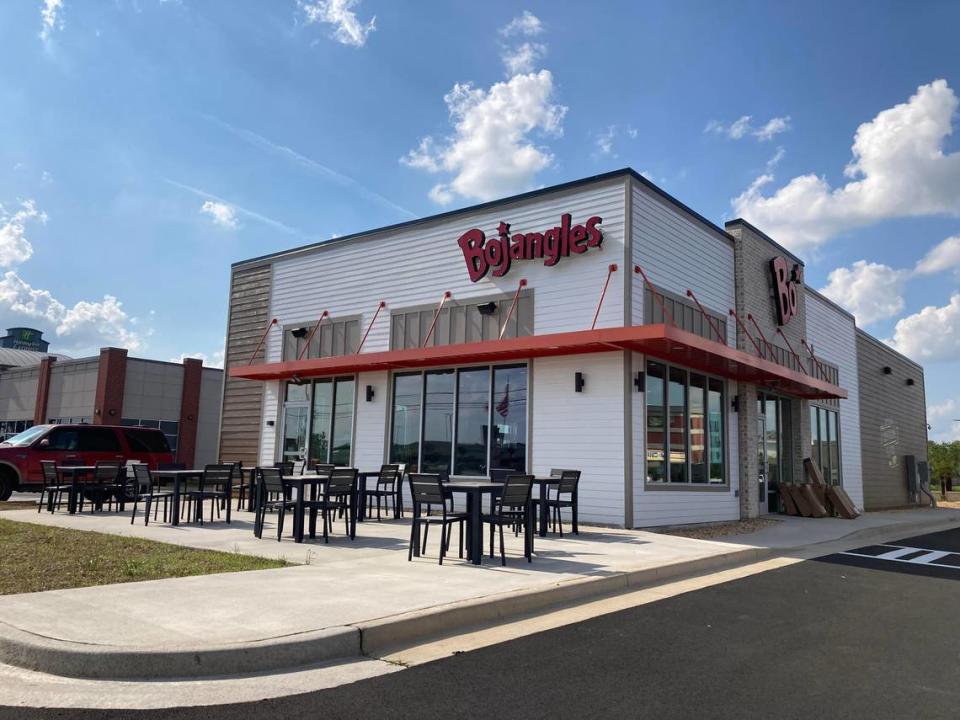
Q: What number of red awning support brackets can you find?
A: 12